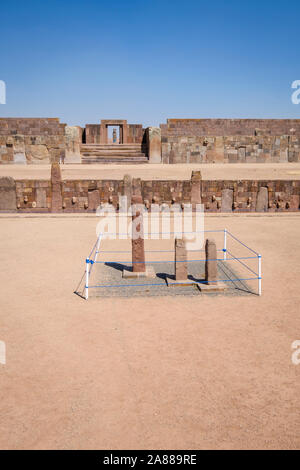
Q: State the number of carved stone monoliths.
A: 3